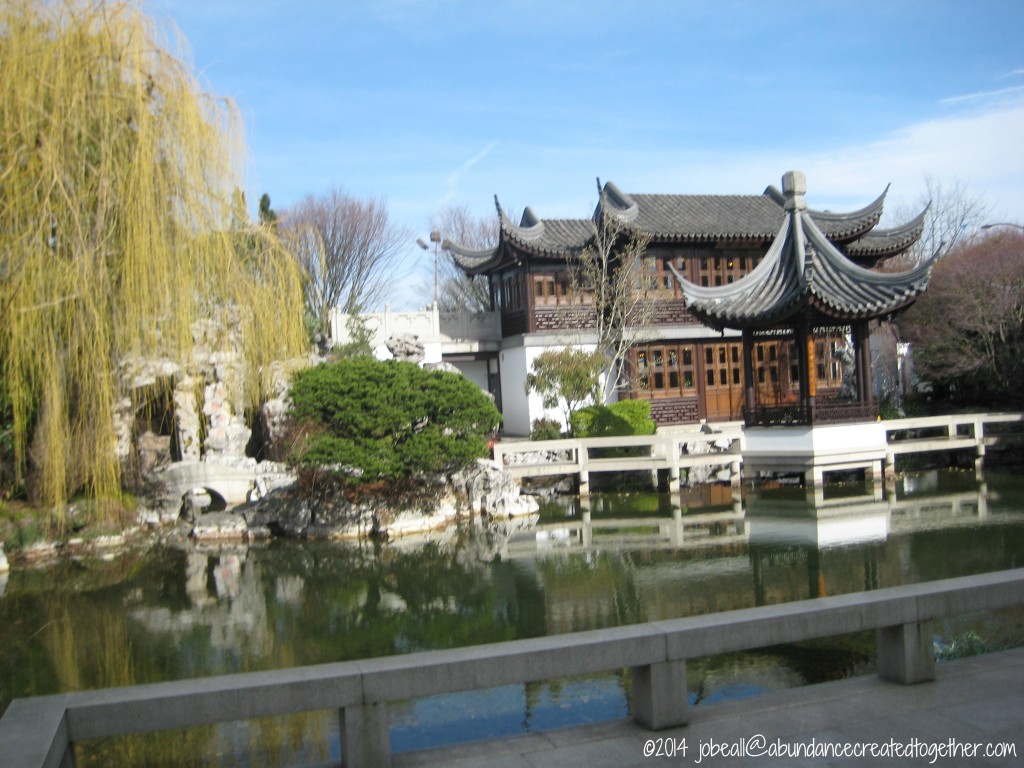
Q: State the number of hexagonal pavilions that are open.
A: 1